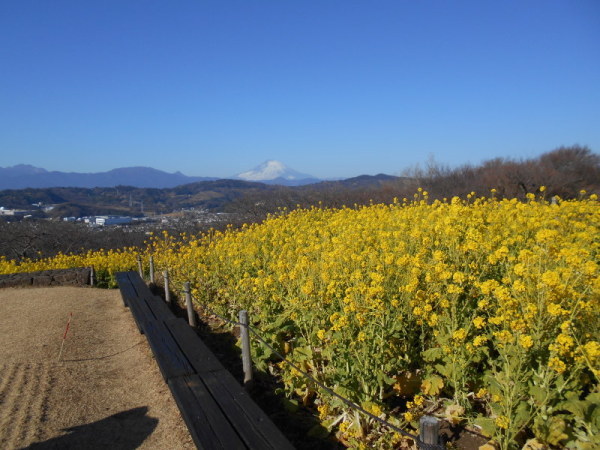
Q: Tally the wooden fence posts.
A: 7